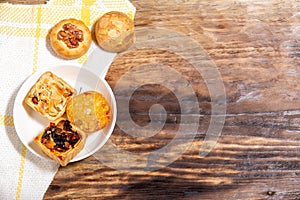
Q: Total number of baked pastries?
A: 5